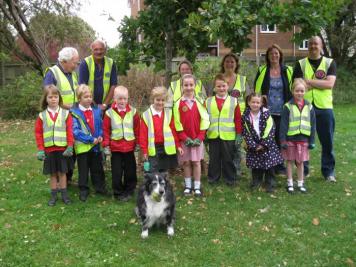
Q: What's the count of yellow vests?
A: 14